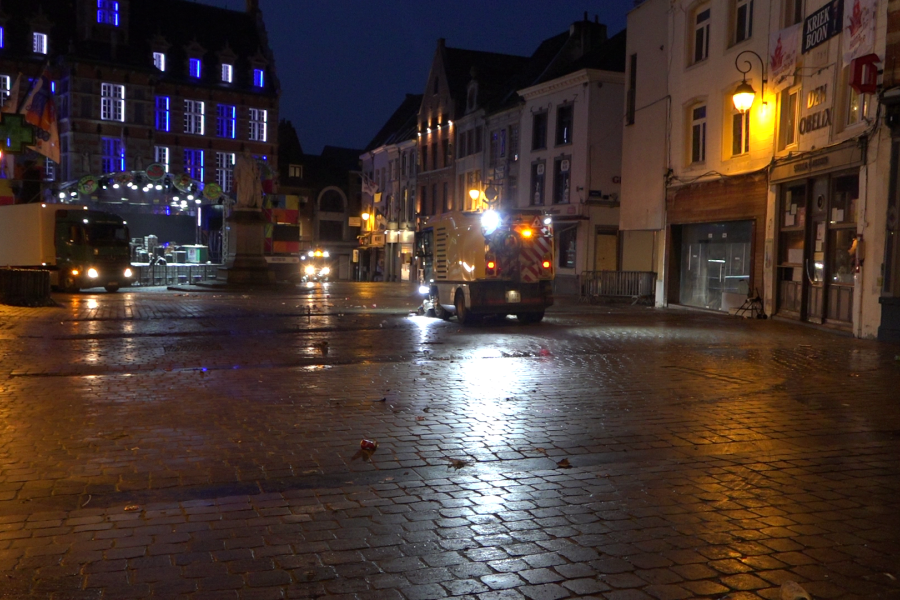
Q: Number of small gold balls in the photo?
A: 0